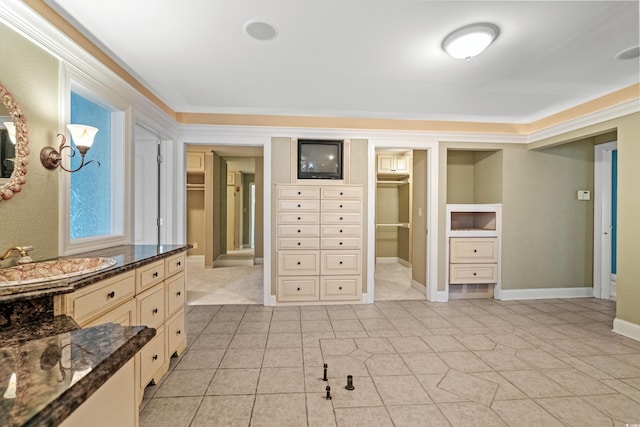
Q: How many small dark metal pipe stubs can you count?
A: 3